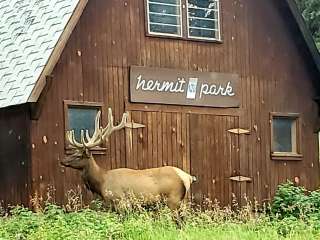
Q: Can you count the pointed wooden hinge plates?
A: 3